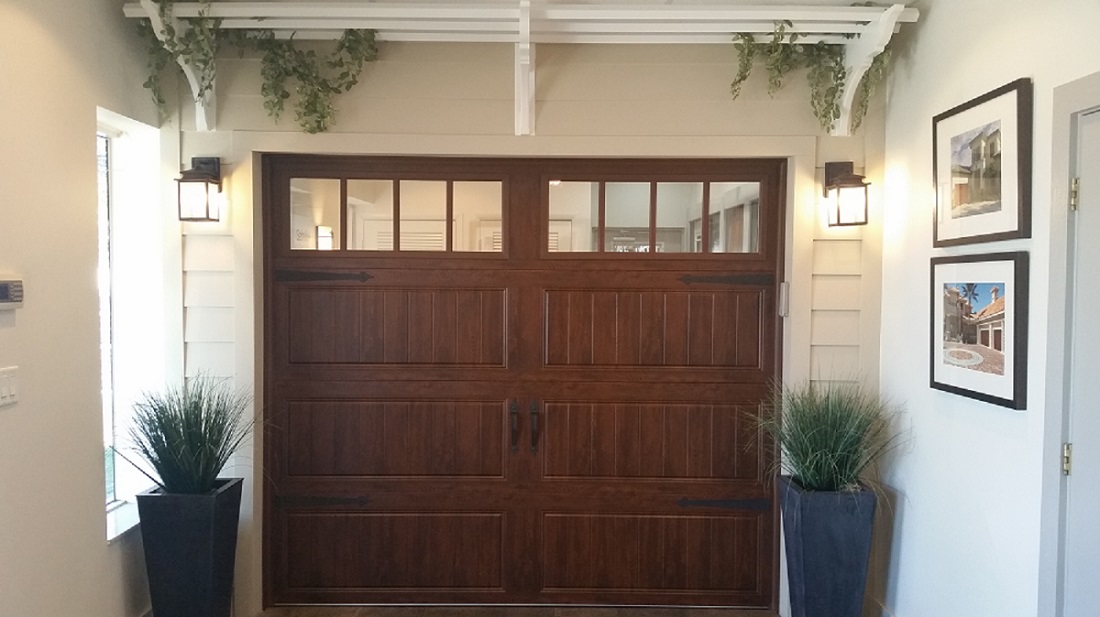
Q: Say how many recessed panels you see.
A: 6